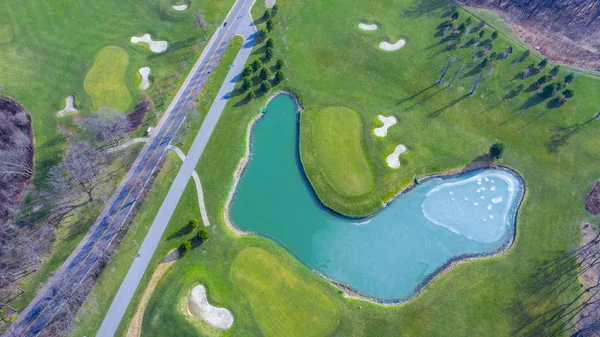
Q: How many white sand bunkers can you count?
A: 9